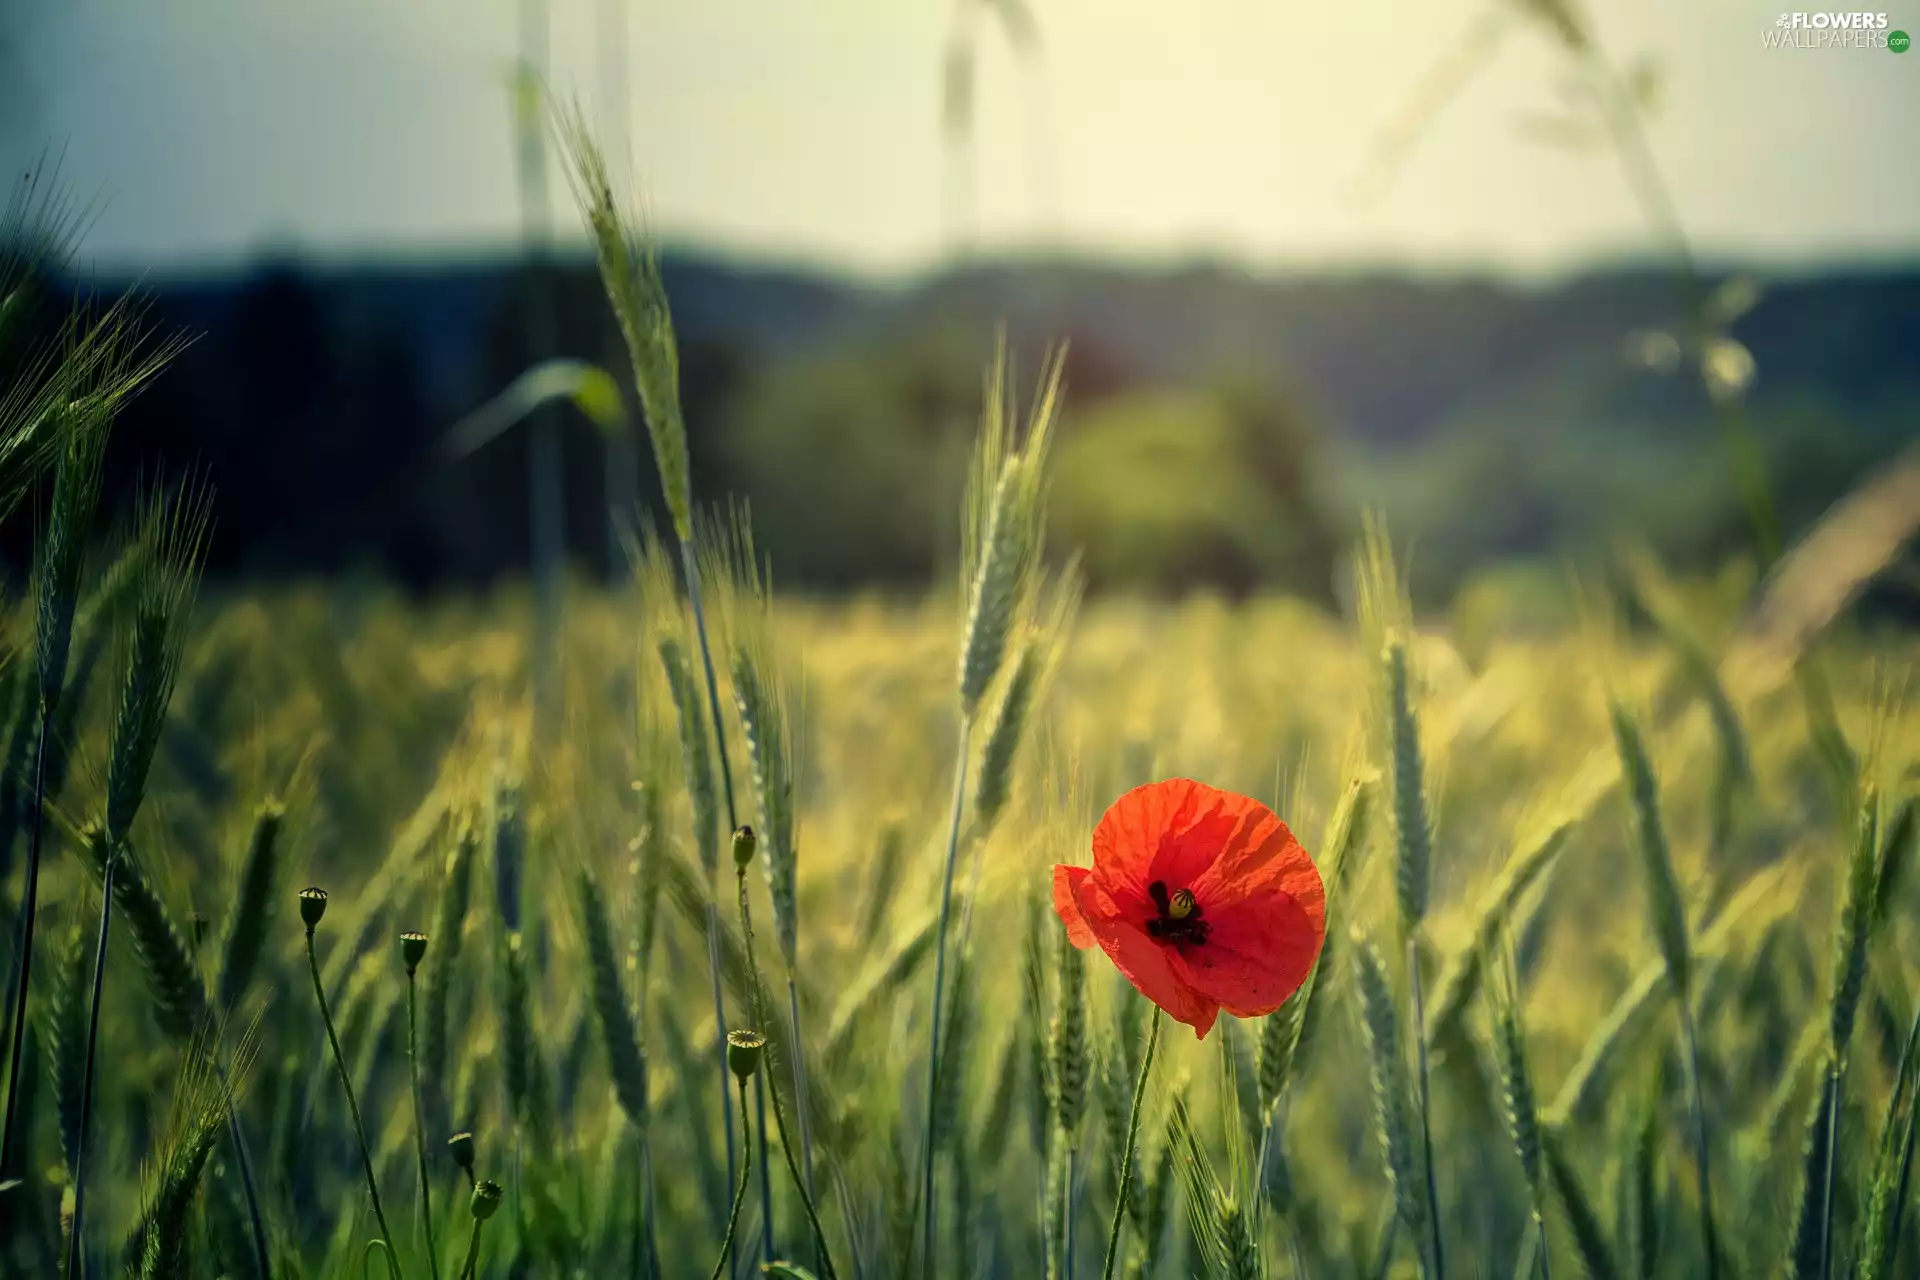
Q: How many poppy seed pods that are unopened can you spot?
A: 6